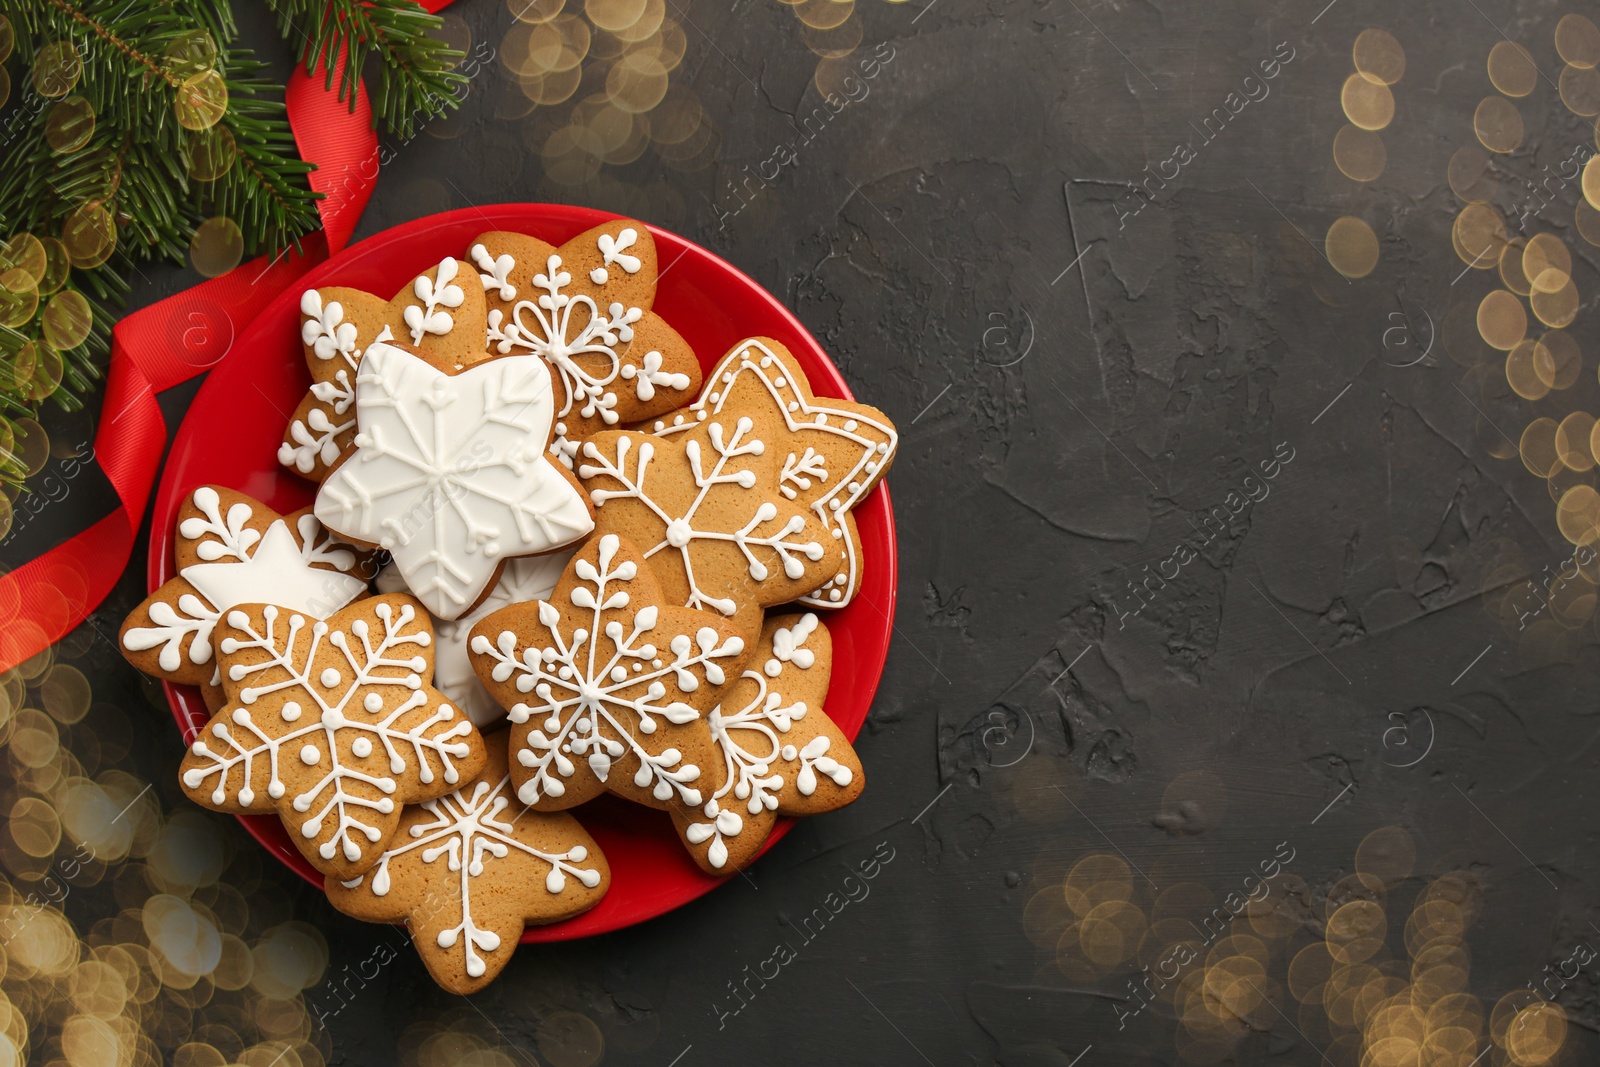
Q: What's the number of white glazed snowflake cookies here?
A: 2